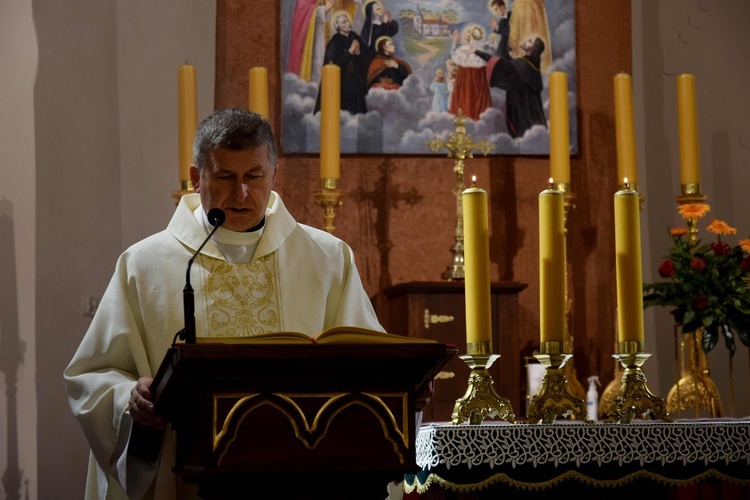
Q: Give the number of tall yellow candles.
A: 9